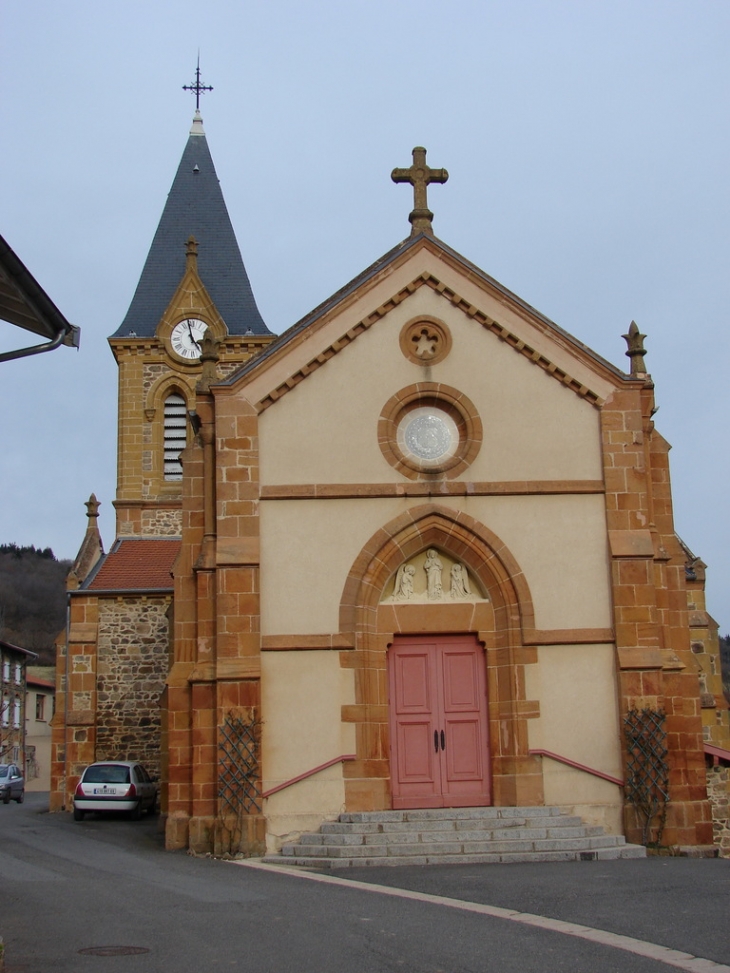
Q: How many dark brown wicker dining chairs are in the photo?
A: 0